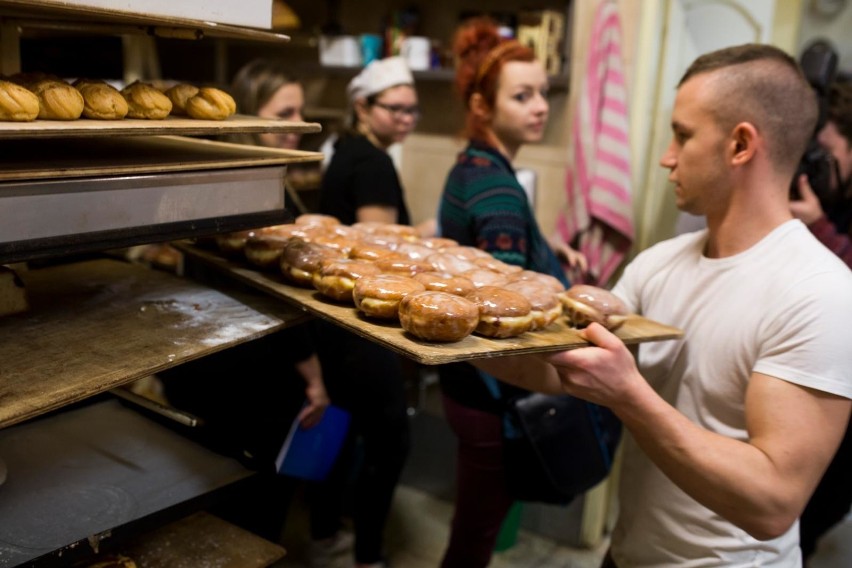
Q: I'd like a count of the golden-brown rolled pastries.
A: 6